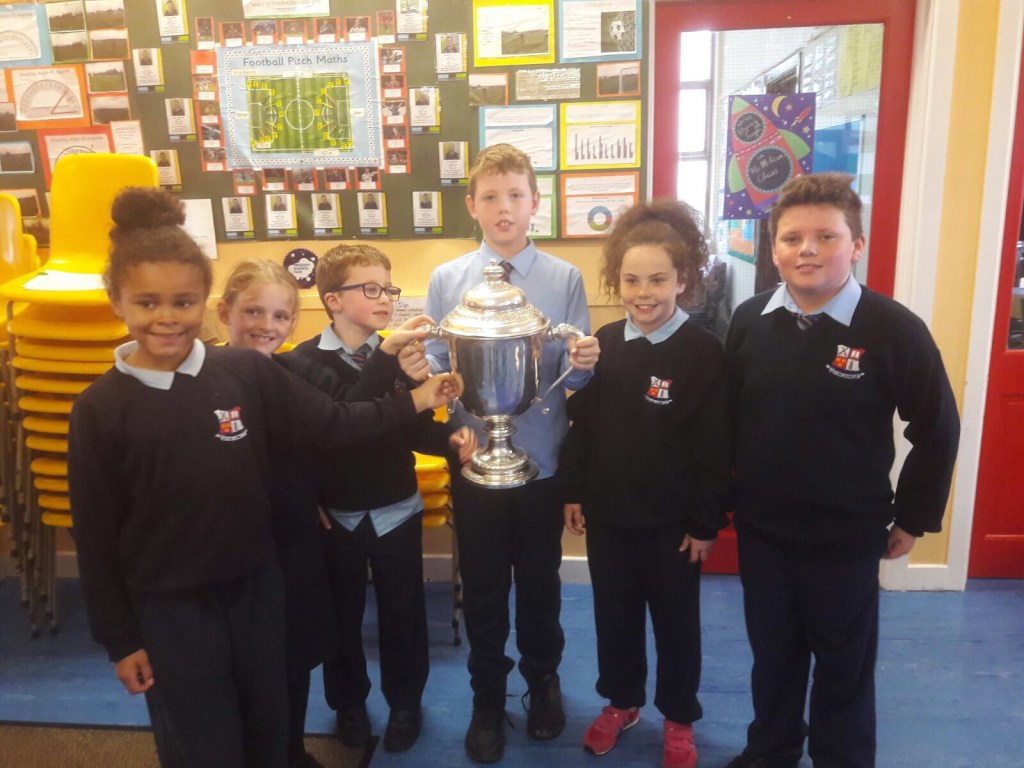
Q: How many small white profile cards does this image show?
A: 13